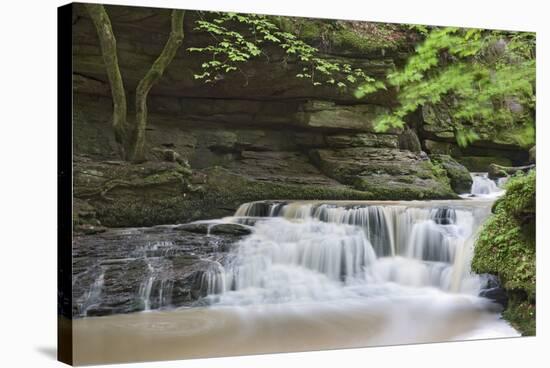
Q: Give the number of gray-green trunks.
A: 2